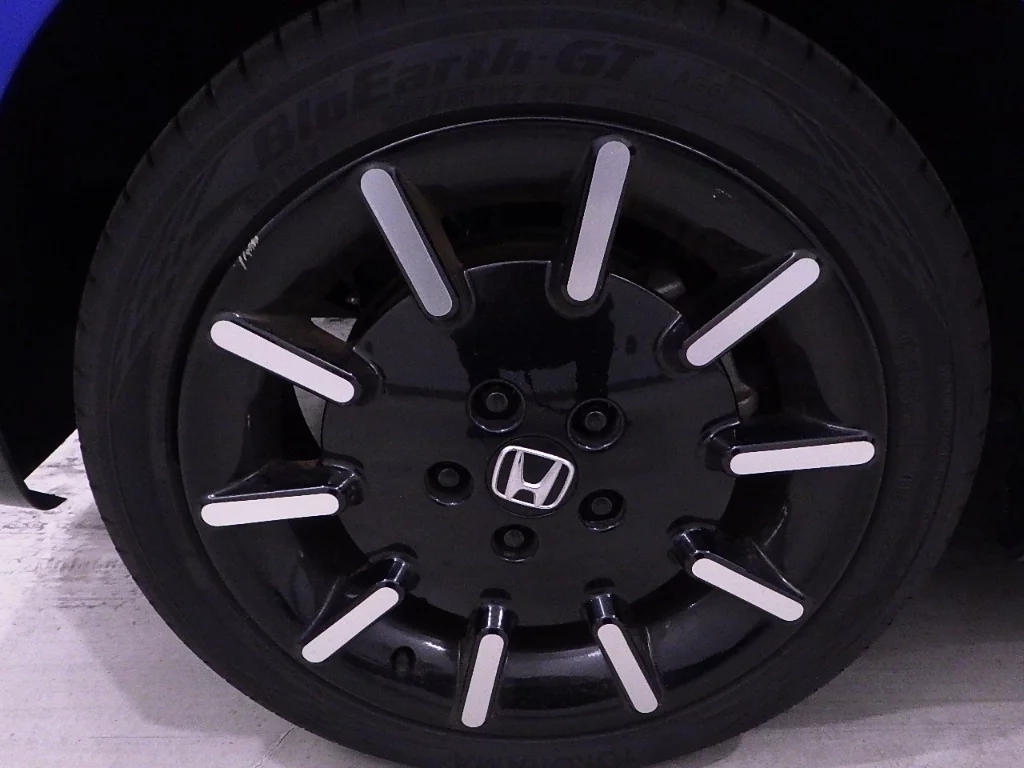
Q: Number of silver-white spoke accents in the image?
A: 10